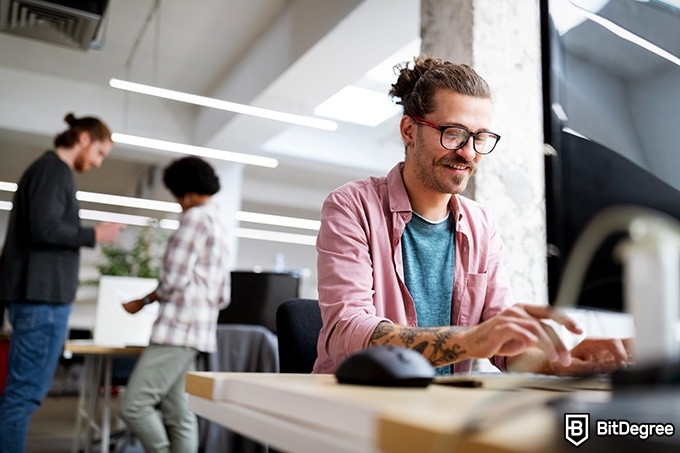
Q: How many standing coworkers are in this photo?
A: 2